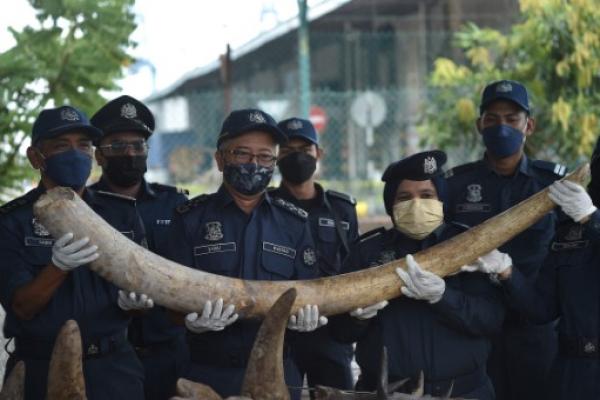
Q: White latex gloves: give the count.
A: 8